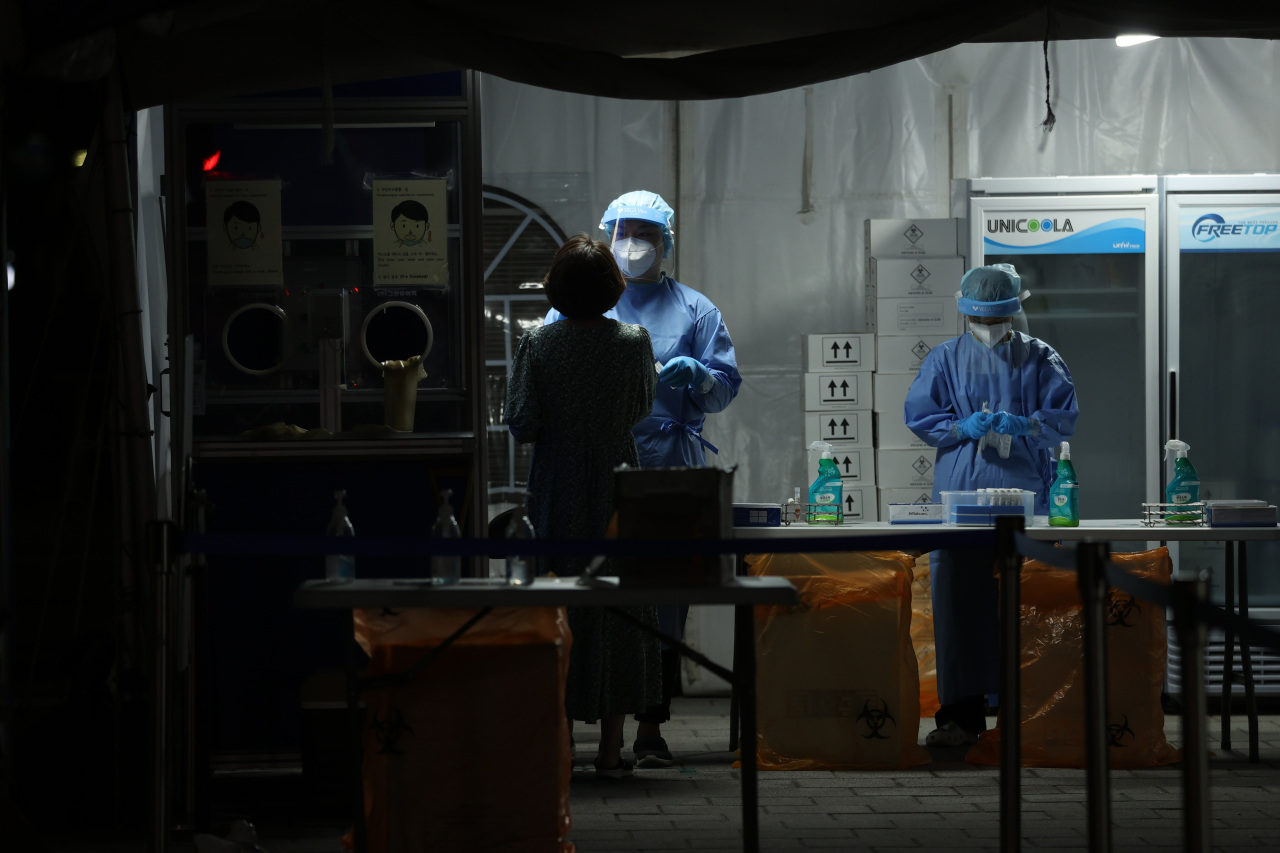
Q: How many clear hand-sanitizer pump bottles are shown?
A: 3